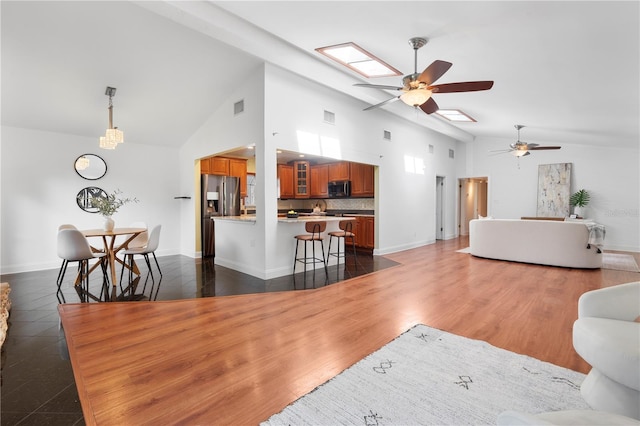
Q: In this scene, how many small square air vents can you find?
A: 5